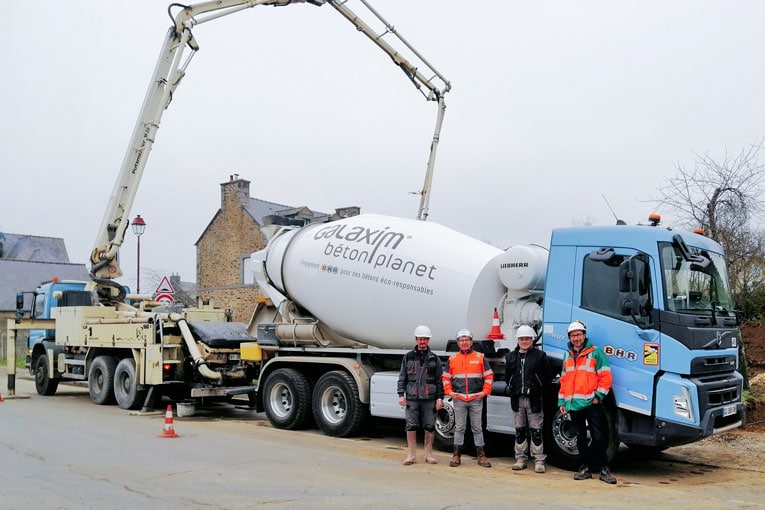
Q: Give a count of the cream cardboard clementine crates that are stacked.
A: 0